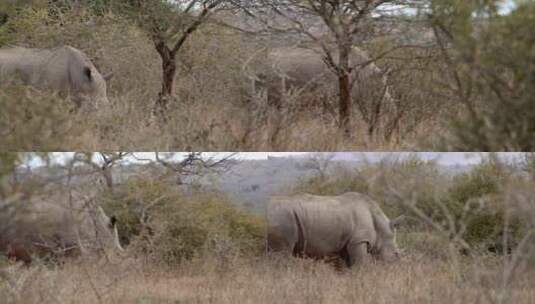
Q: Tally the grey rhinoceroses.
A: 4